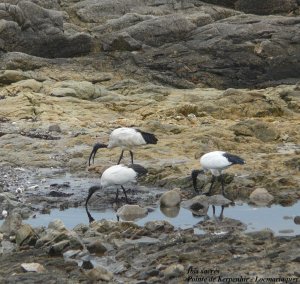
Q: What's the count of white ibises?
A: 3